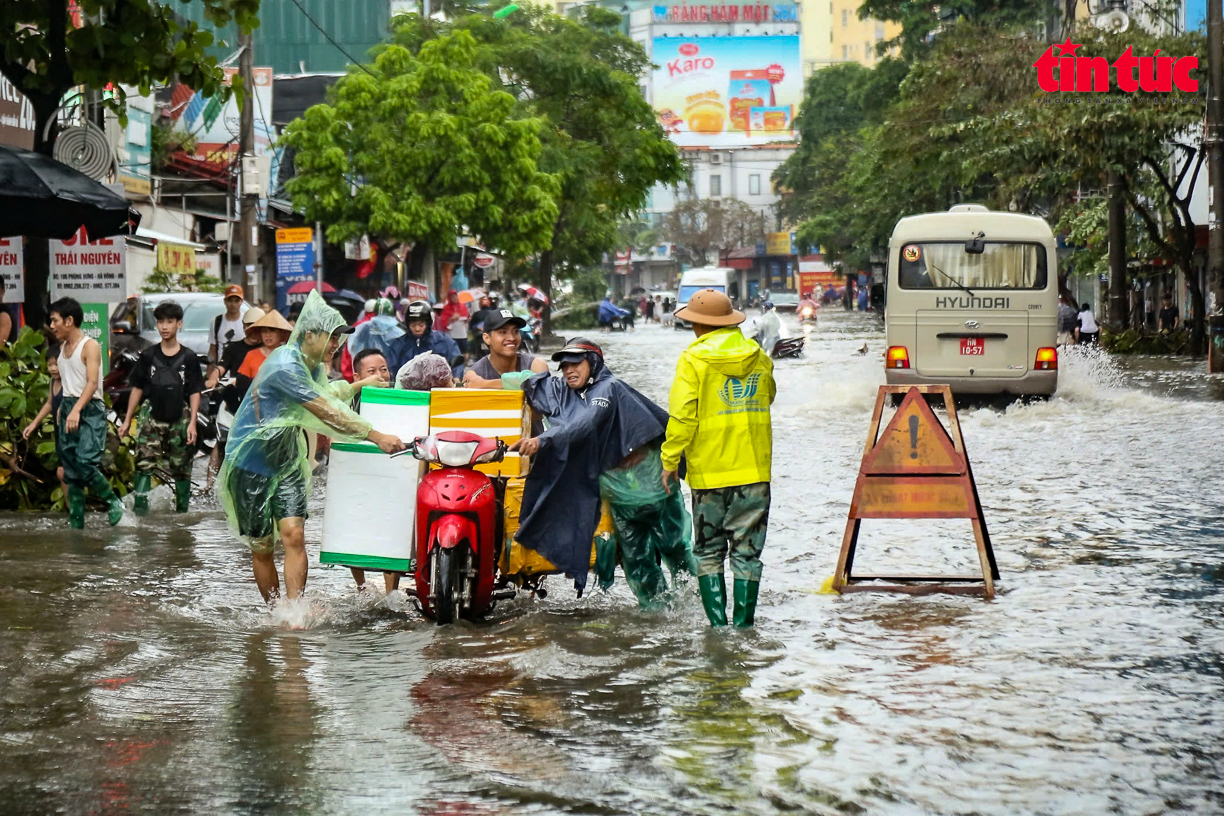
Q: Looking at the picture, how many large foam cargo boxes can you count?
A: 4